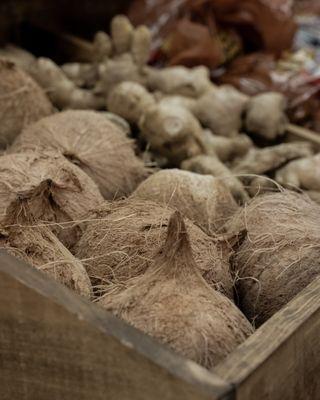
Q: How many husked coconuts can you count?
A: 8